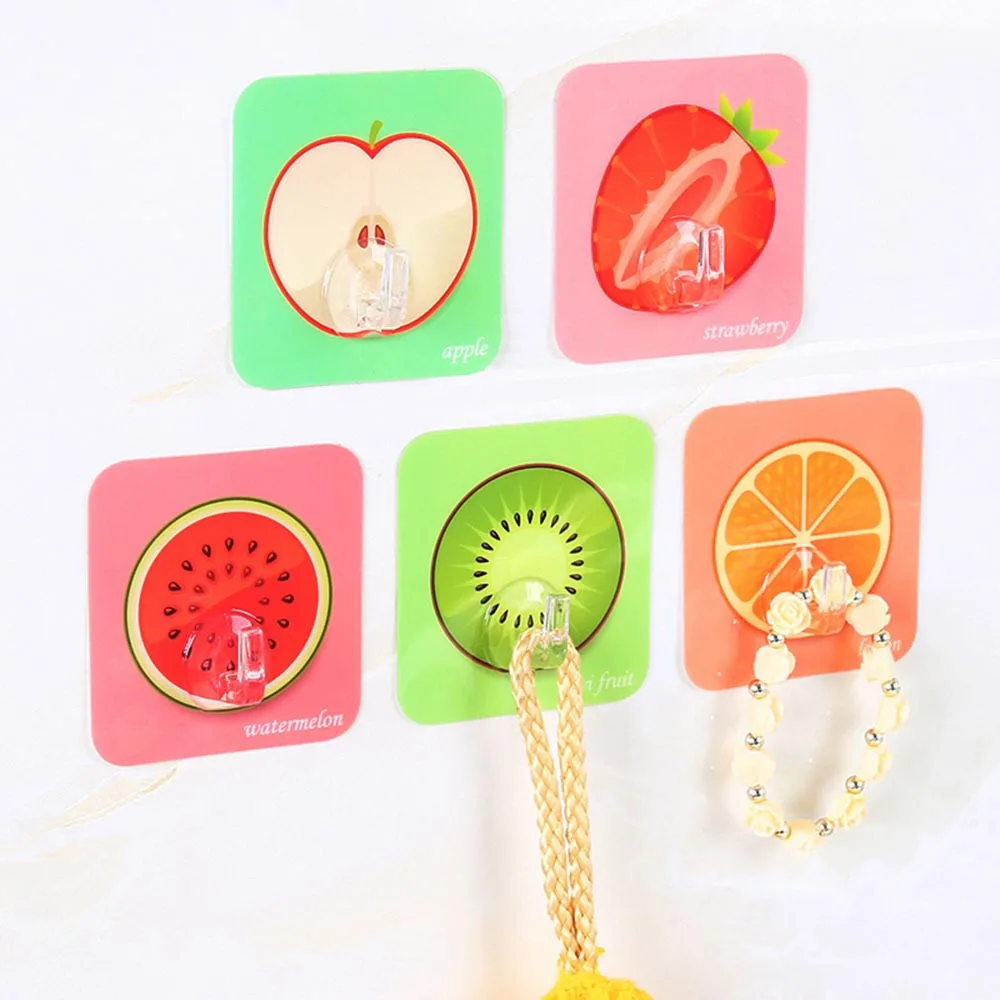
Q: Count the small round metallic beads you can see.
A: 12